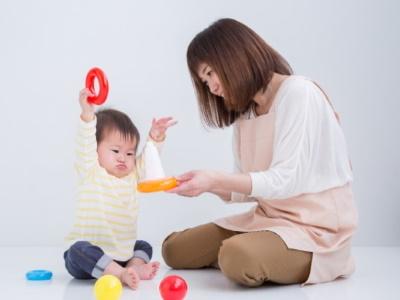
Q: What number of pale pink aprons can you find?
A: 1